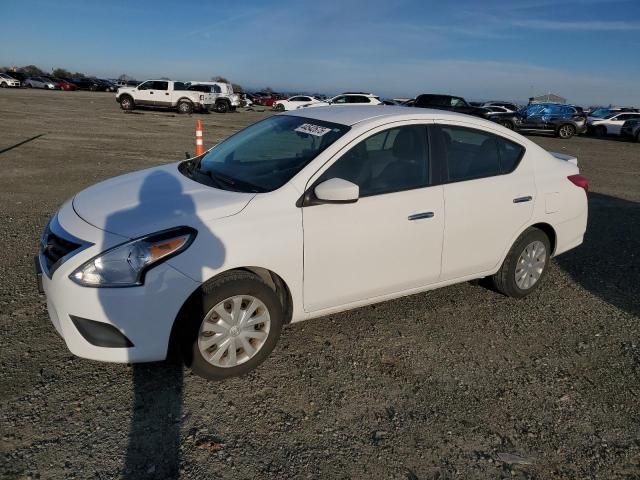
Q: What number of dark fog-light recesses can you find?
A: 1